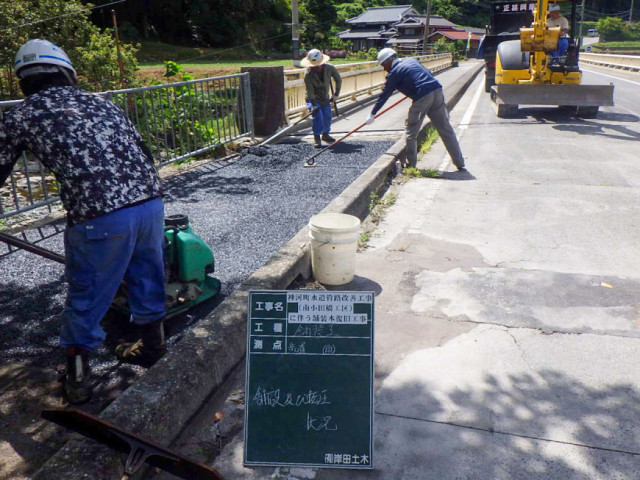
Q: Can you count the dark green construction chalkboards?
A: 1